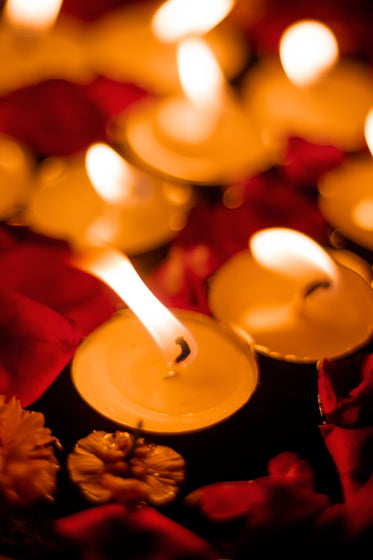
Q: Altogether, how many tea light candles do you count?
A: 9